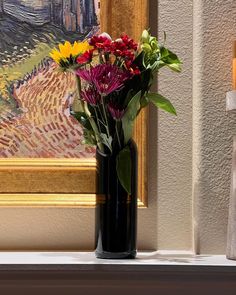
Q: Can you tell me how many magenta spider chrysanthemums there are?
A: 3